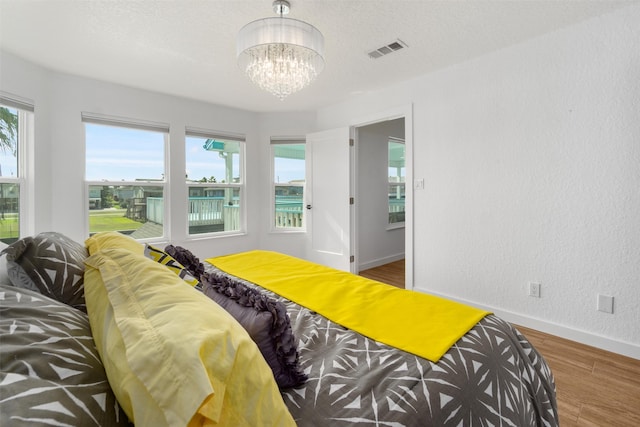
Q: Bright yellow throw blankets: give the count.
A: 1